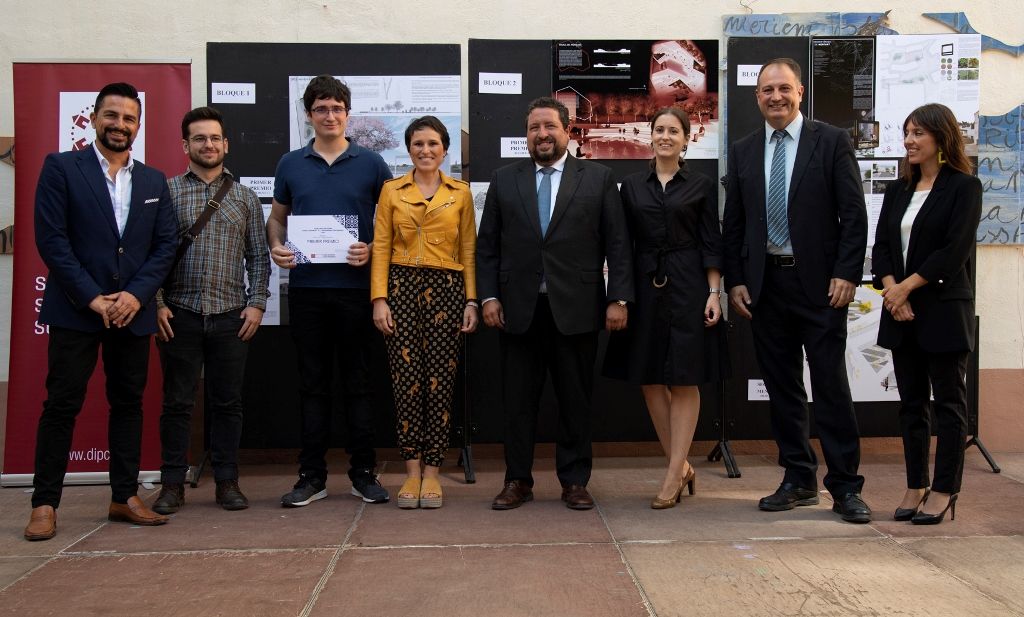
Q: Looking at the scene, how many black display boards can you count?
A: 3